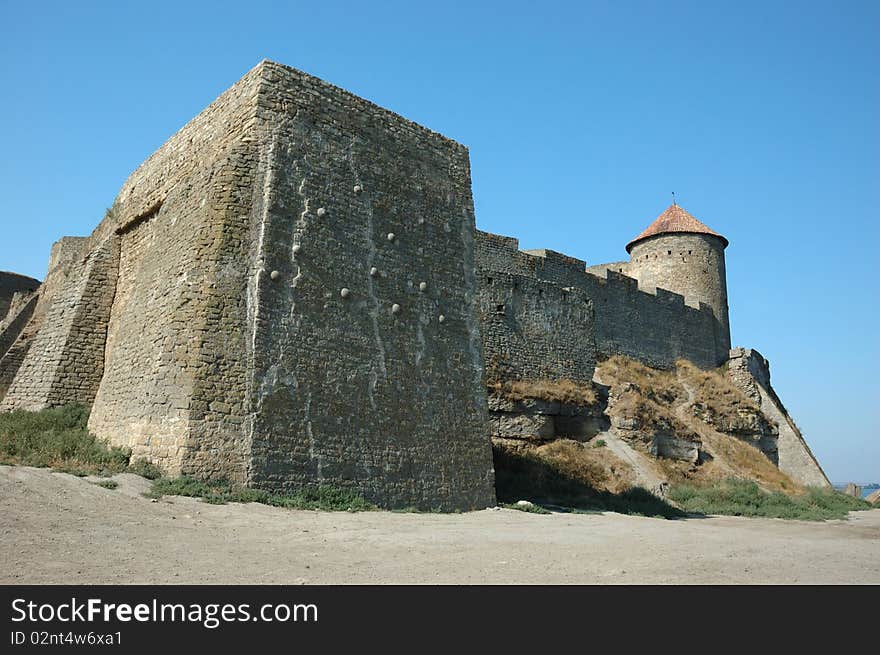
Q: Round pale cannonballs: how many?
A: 10